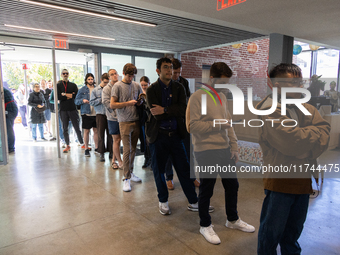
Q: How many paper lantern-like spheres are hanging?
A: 4